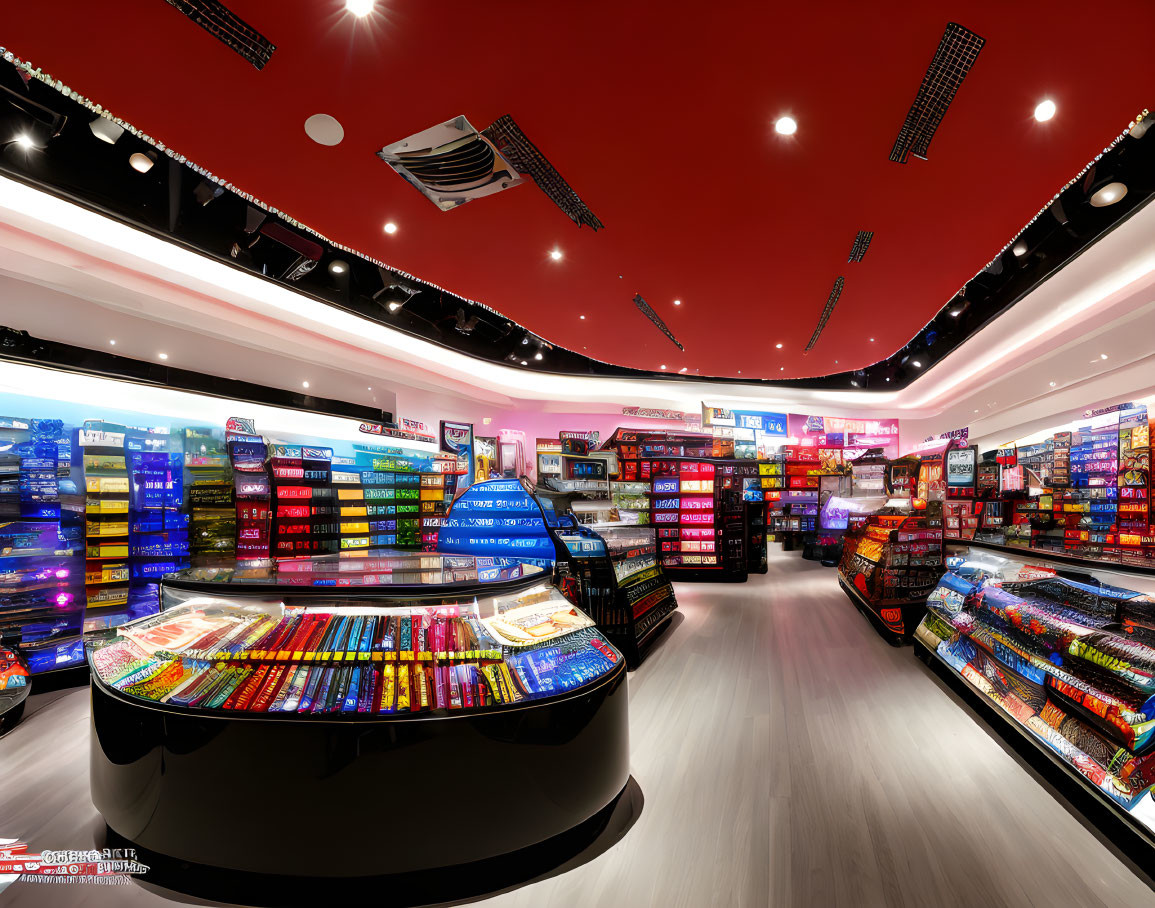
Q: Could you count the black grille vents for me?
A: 6